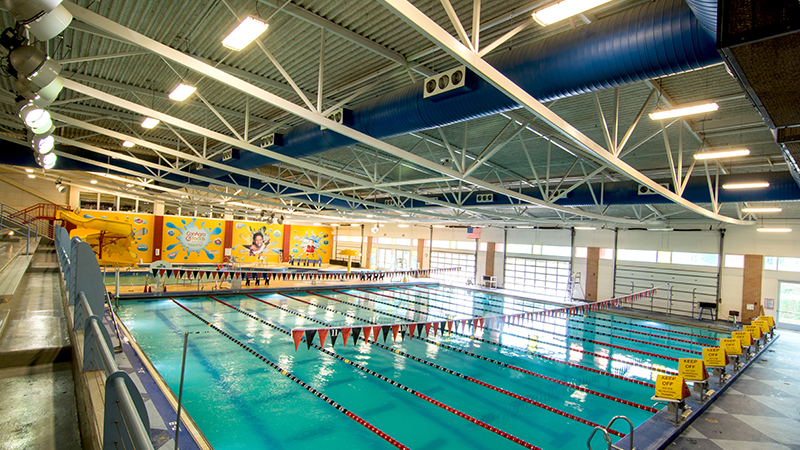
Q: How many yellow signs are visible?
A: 8